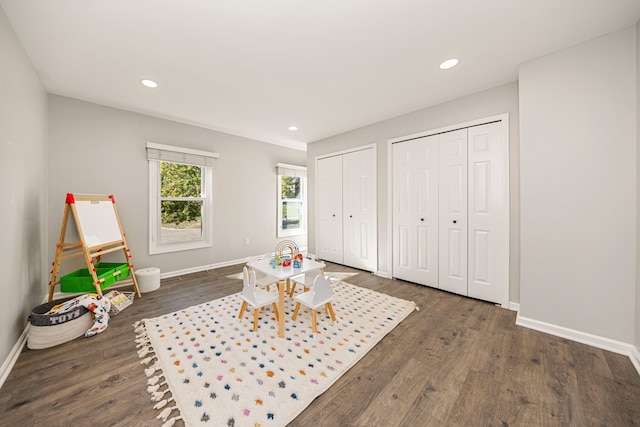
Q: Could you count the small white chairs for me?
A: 4